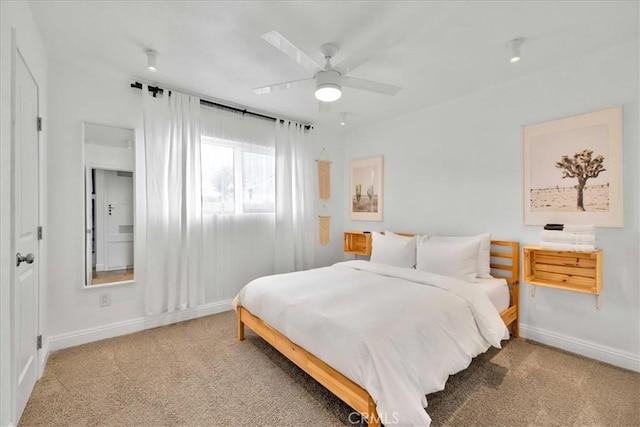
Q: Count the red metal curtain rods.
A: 0